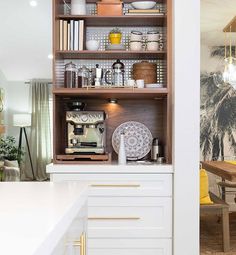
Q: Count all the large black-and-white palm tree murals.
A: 1